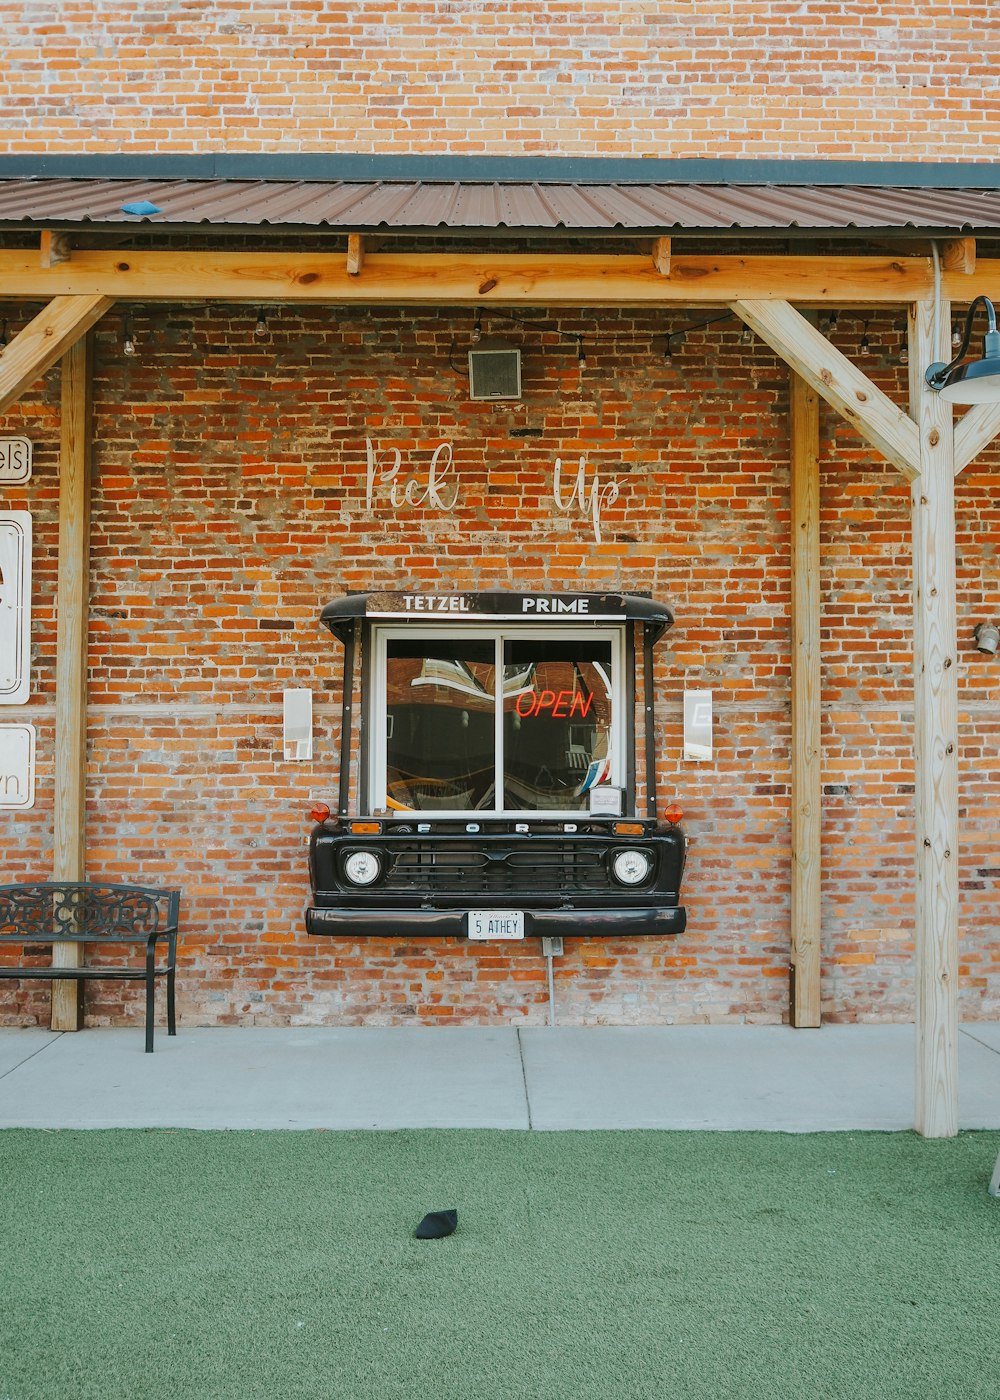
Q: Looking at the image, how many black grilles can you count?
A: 1